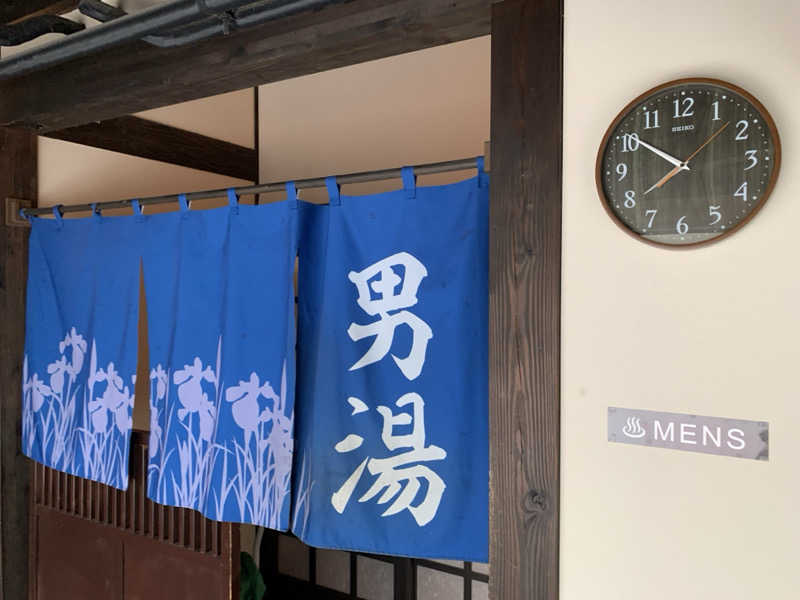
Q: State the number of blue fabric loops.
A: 10